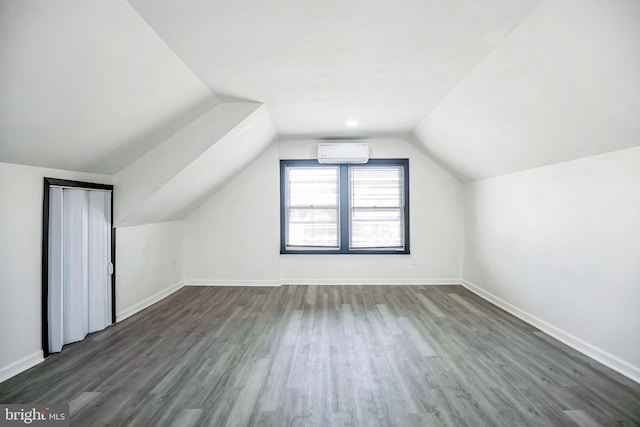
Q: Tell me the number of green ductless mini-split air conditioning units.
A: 0